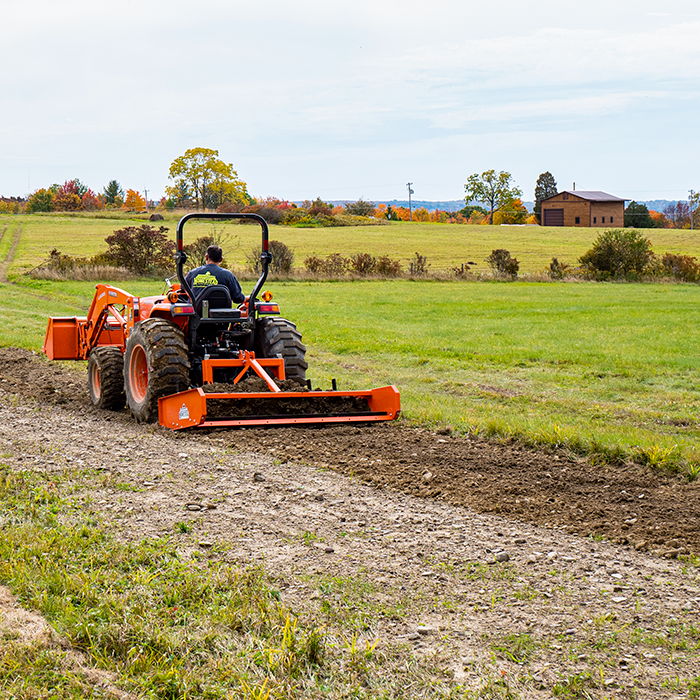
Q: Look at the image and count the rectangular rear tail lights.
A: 2